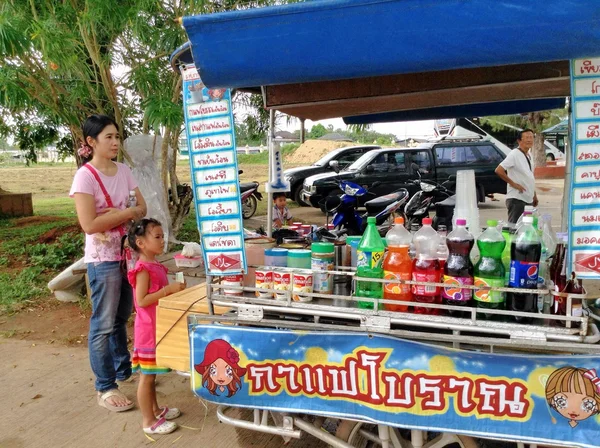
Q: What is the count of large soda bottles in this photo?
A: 6